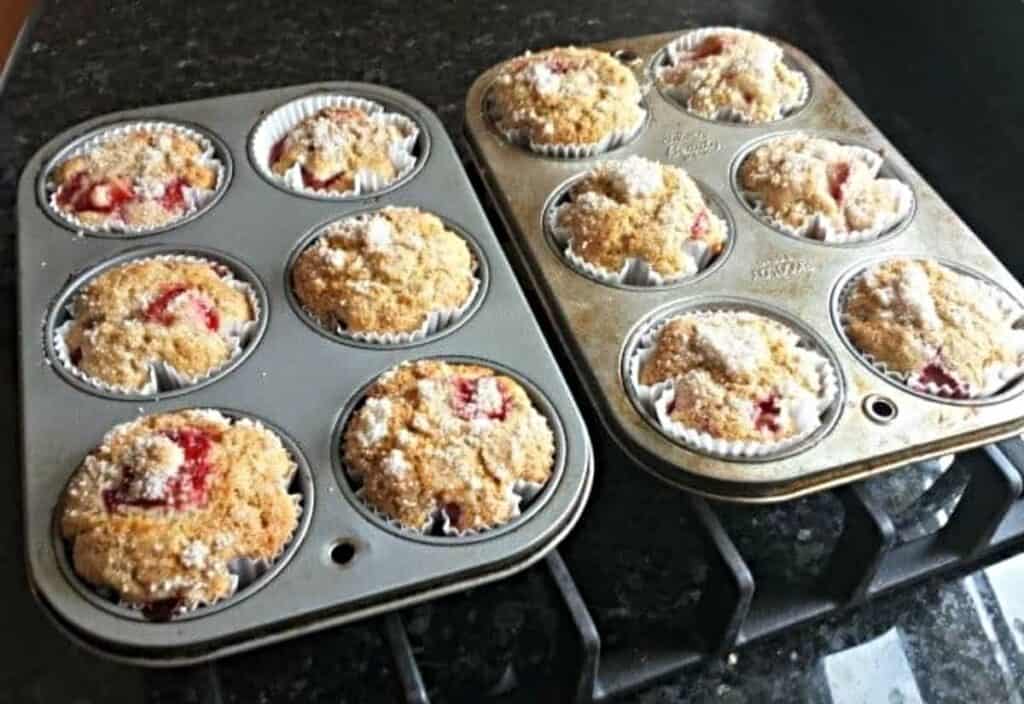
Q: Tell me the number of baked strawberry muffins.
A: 12